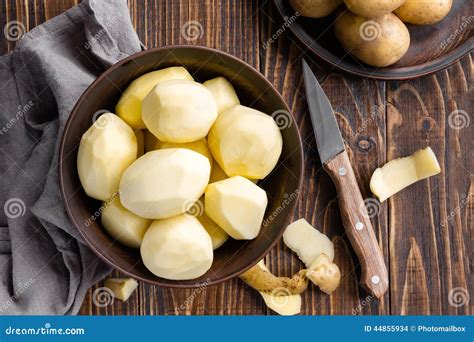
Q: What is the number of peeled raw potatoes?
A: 11